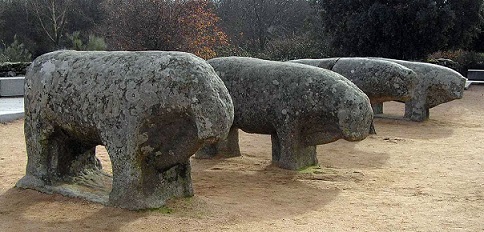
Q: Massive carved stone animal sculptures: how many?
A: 4